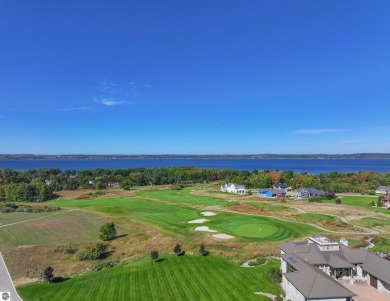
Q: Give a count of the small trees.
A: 4